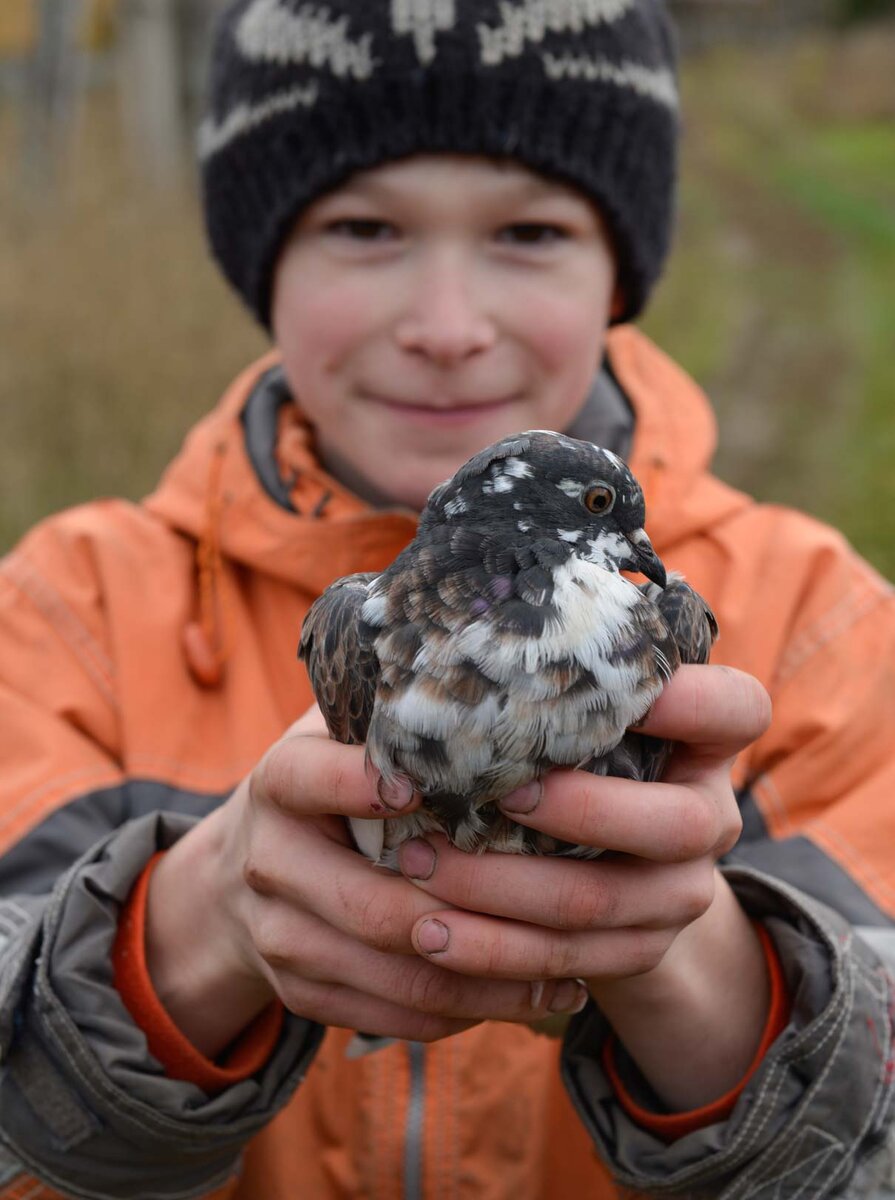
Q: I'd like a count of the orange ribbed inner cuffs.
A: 2